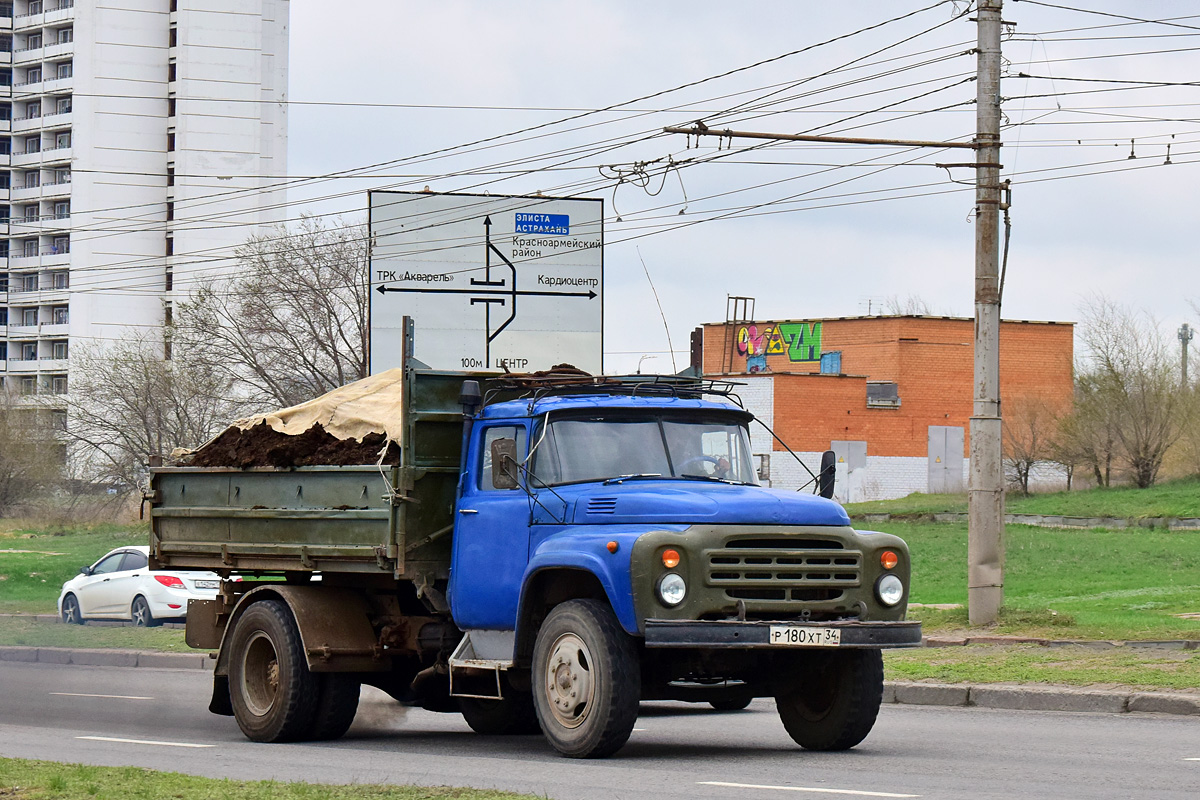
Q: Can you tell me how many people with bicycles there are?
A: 0